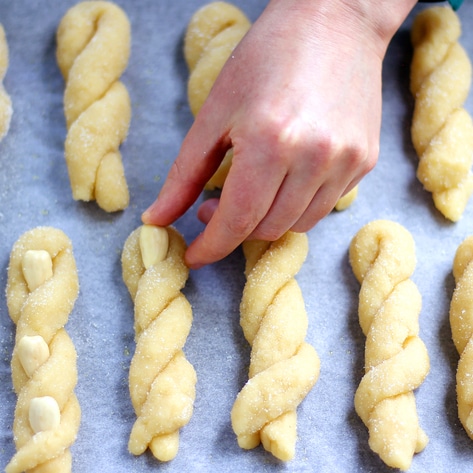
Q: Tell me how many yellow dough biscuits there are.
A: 10